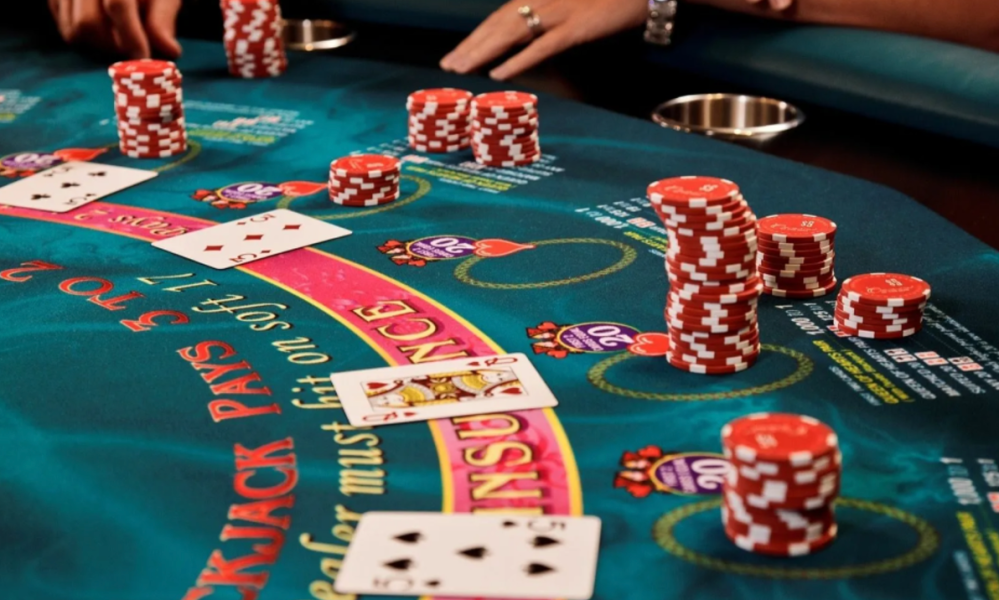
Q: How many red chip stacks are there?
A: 9